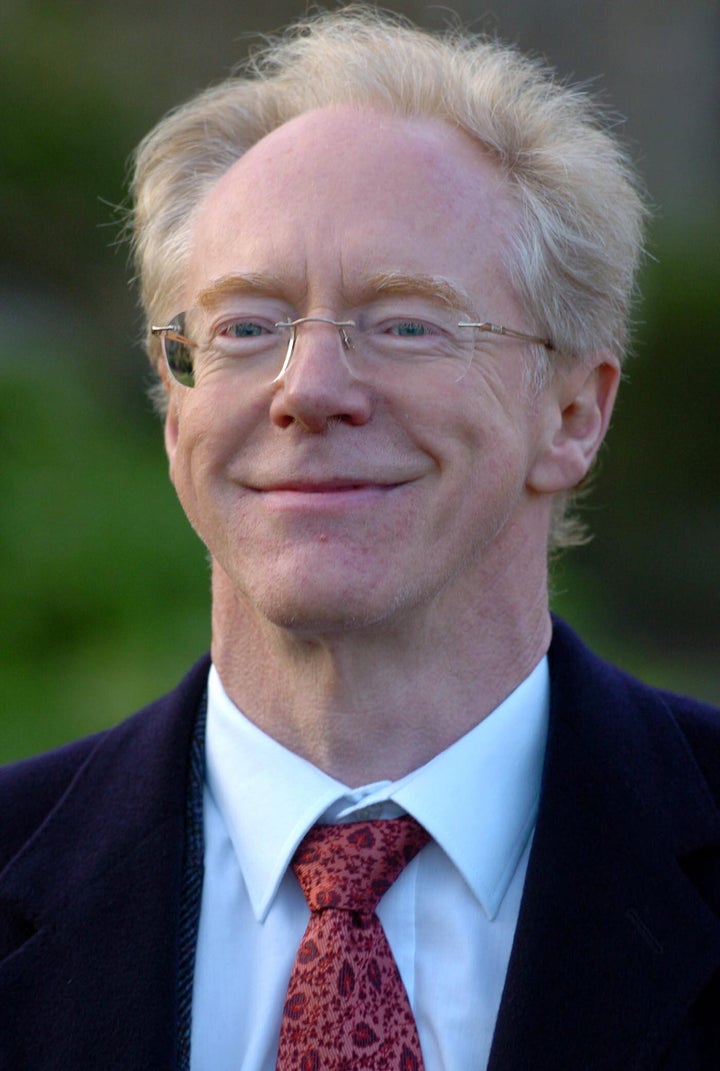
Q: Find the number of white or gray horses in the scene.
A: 0